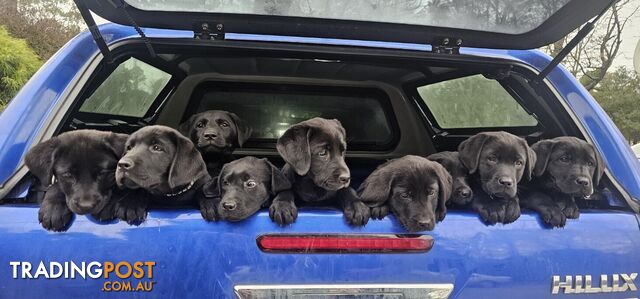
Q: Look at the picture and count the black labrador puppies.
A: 9